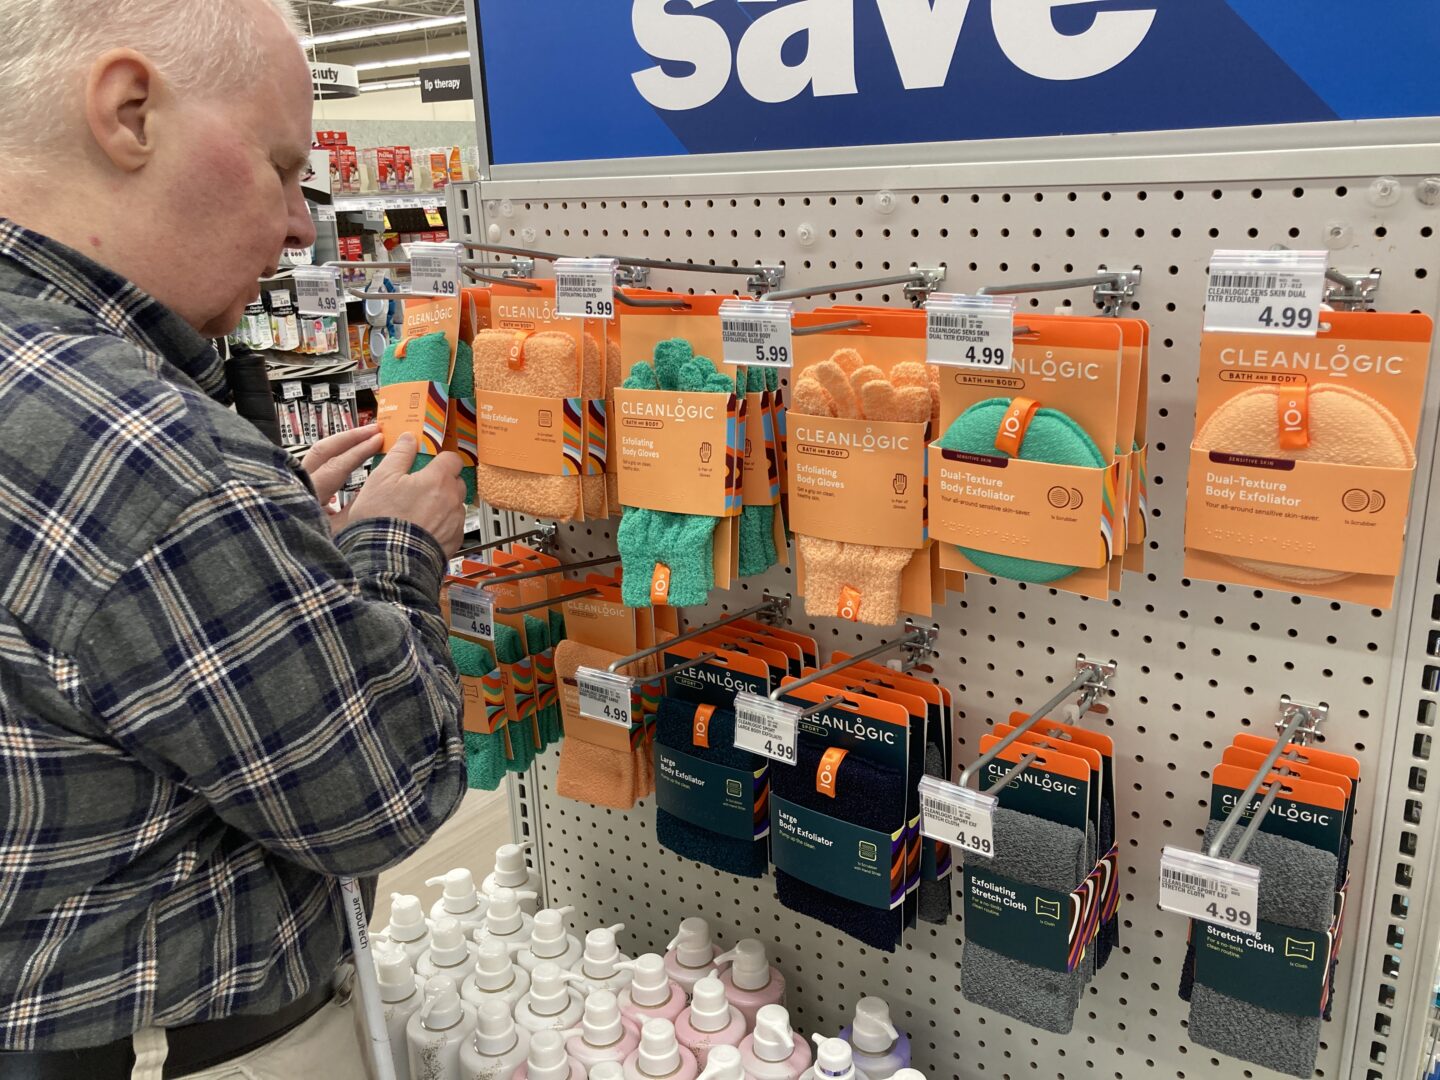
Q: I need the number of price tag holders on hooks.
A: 11